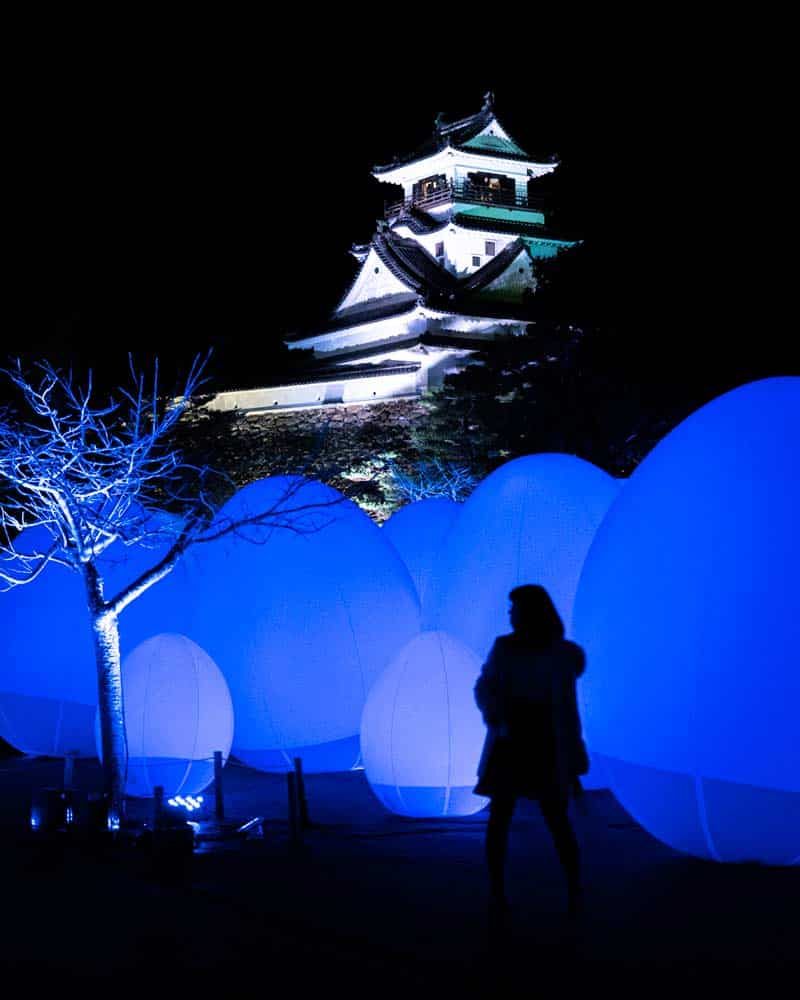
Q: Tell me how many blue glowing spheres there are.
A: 7